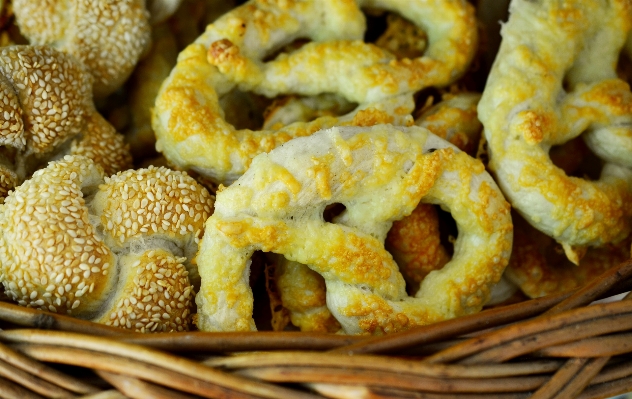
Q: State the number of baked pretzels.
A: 3